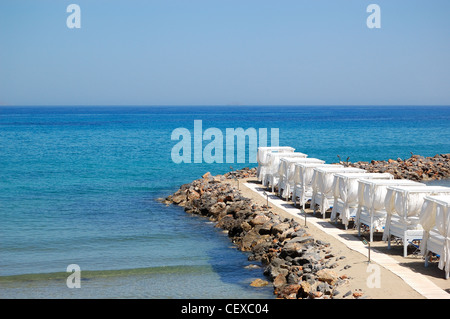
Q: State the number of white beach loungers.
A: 9